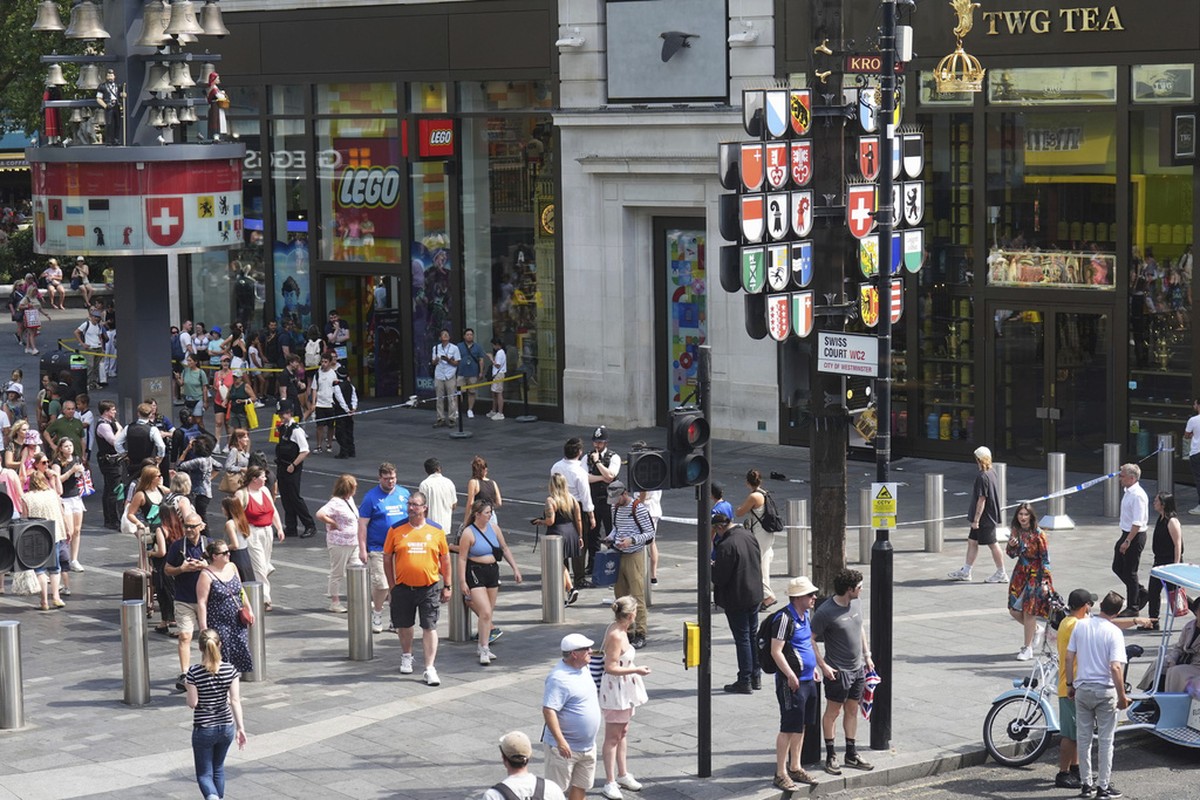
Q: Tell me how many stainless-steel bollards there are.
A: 14